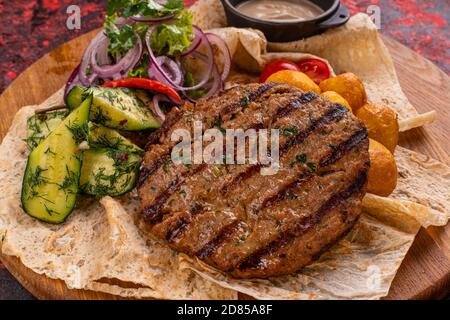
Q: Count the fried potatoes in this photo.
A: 5